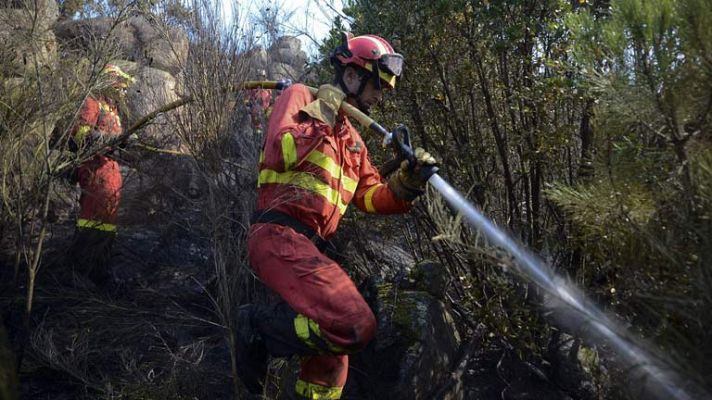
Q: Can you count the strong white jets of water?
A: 1